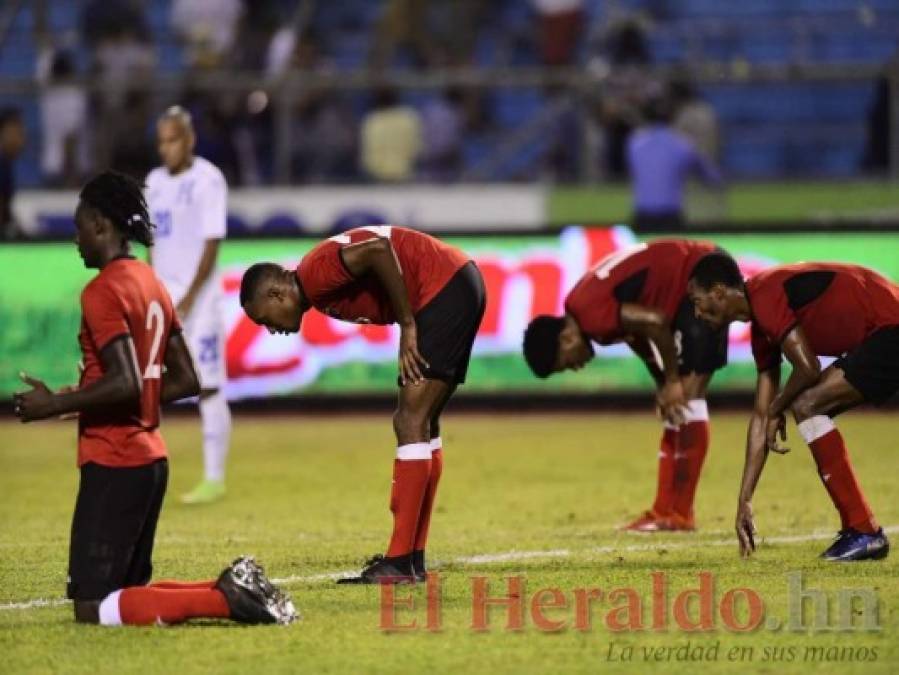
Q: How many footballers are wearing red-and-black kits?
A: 4